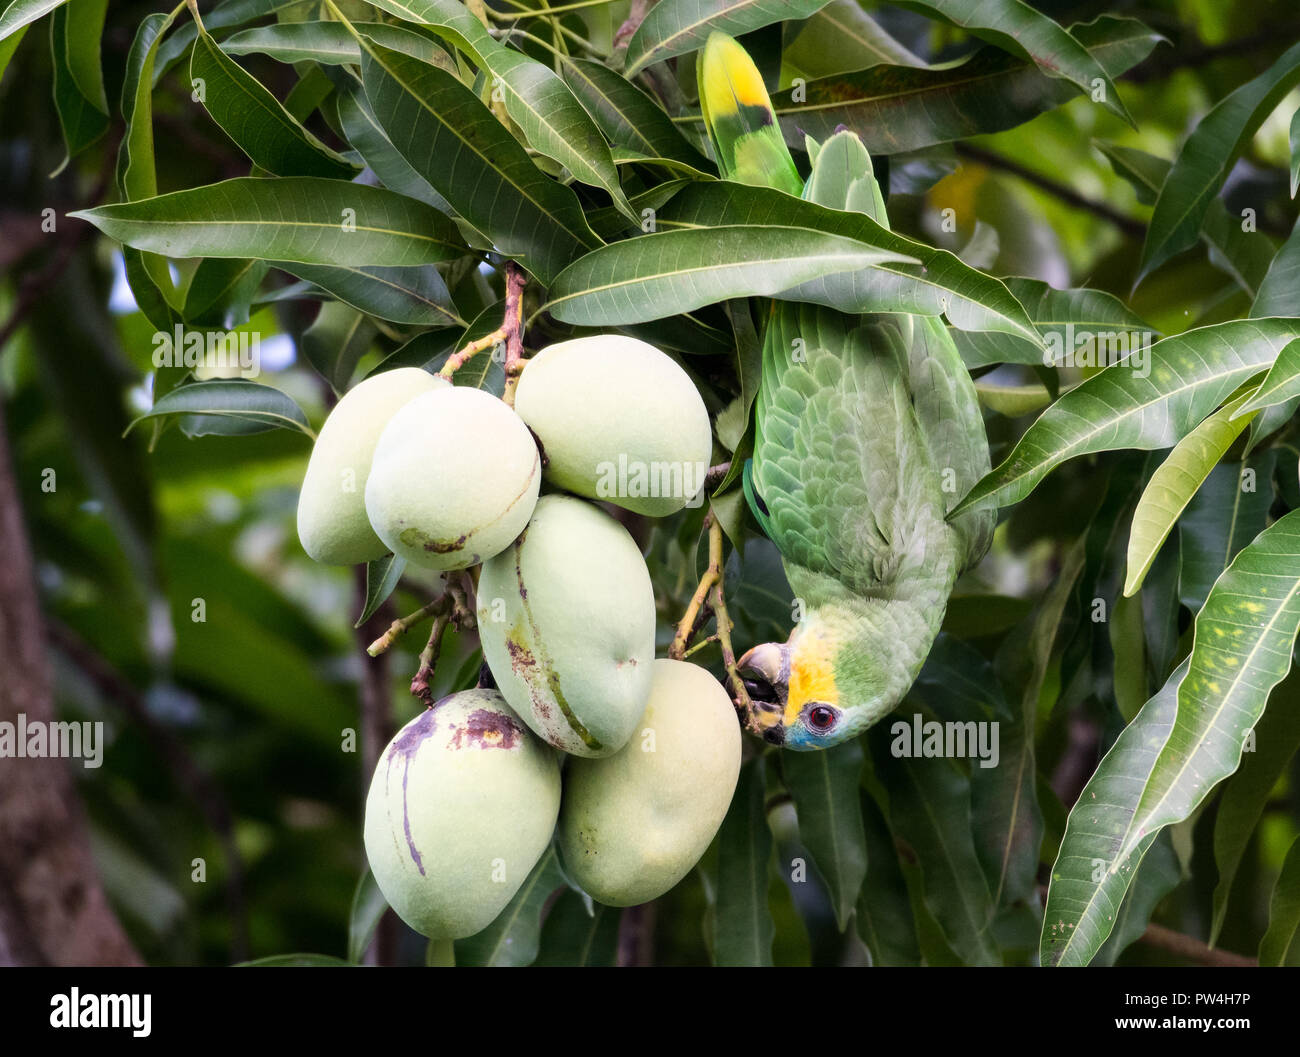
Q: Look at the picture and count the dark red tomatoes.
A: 0